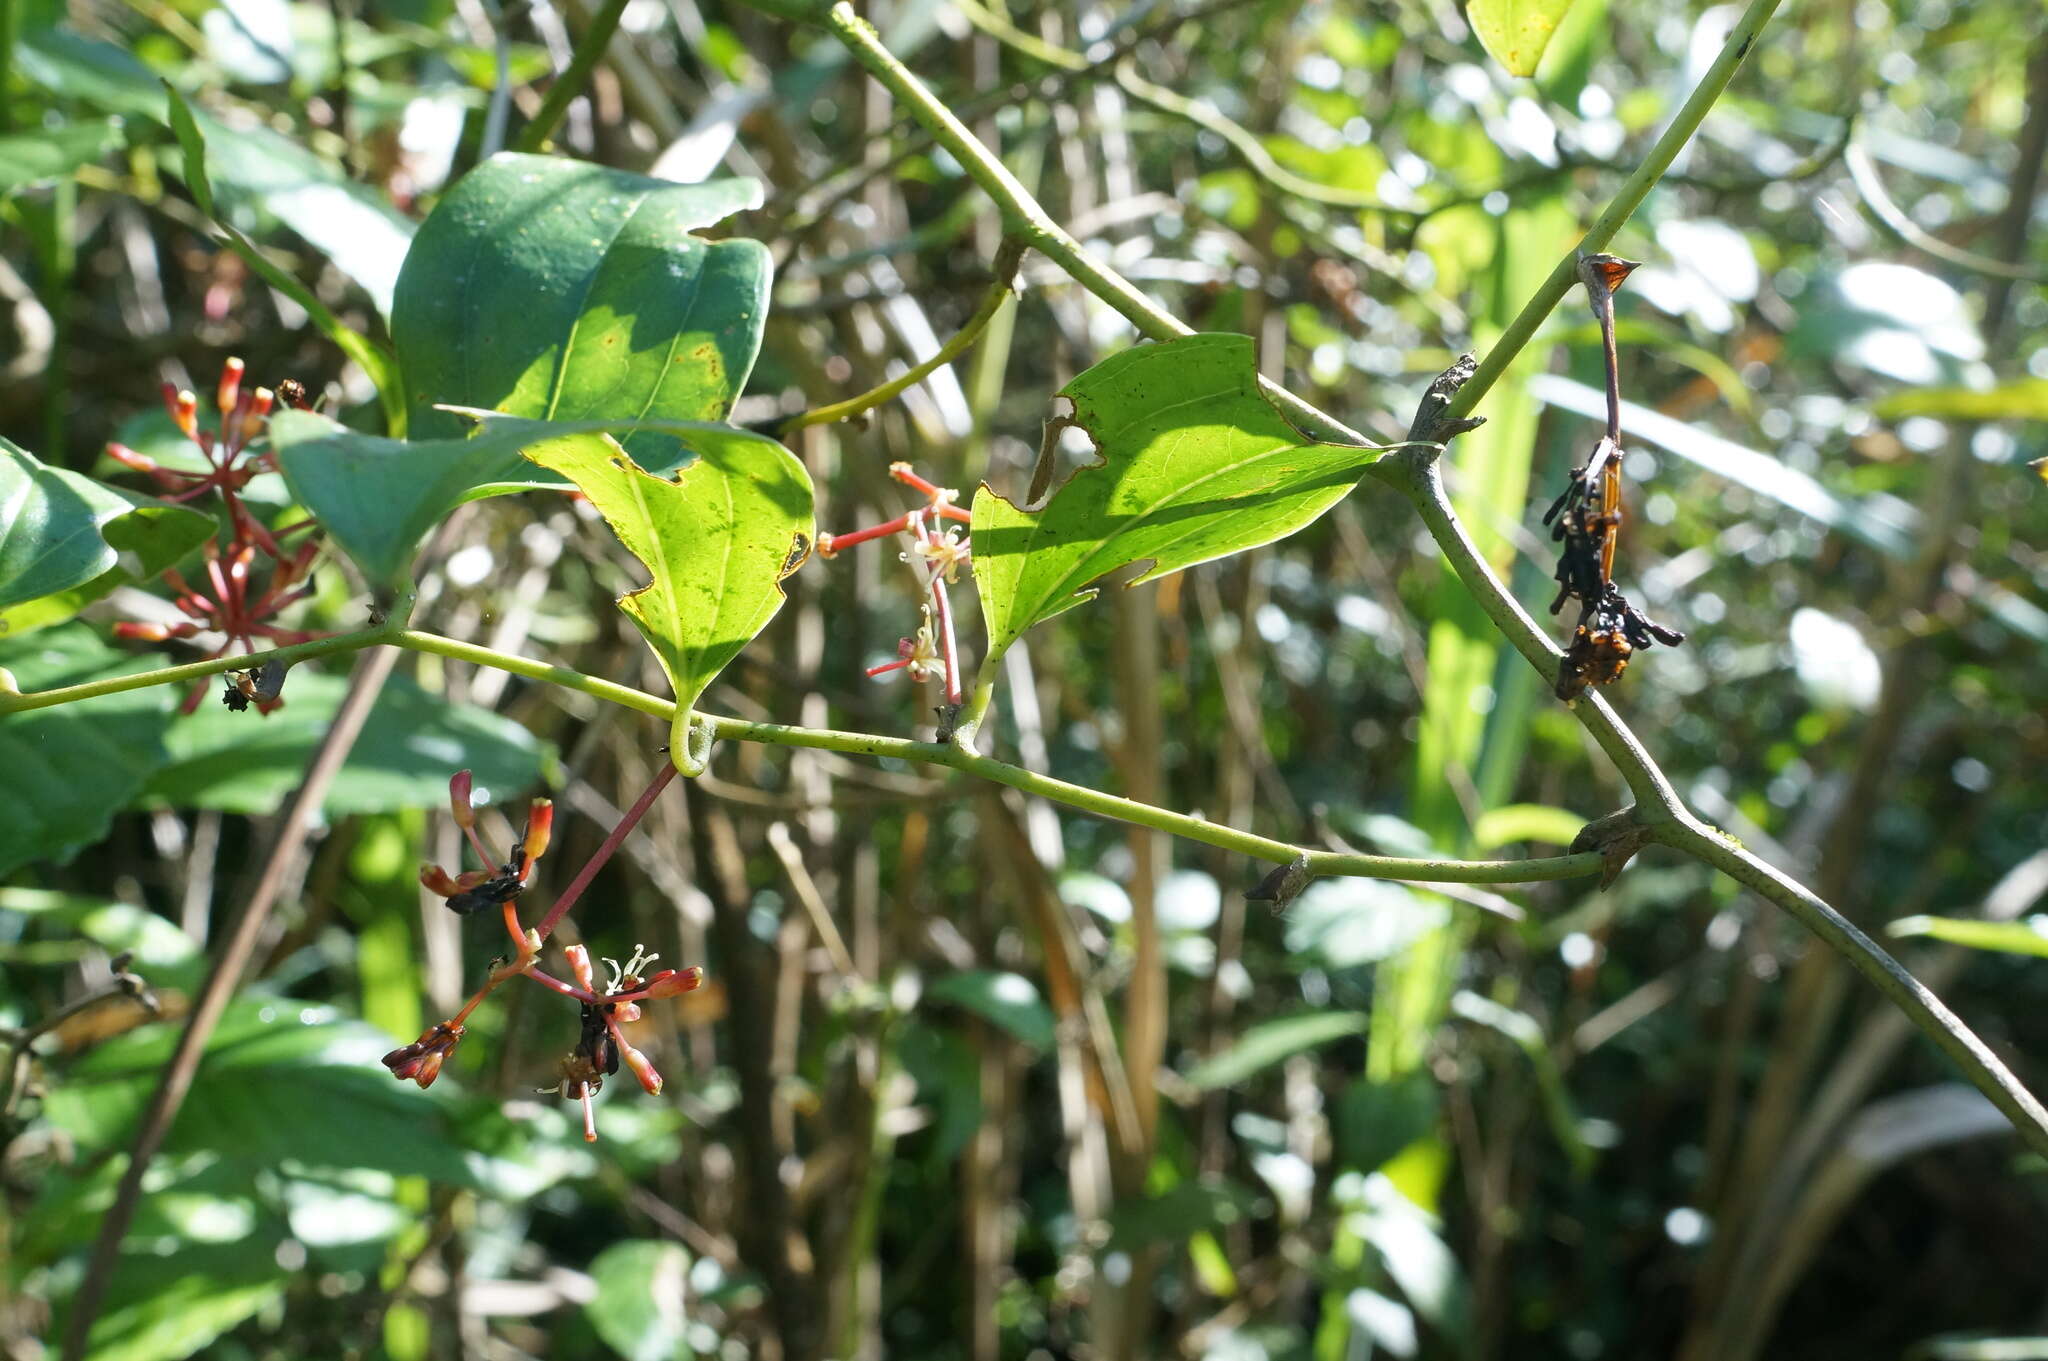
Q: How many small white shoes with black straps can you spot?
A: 0